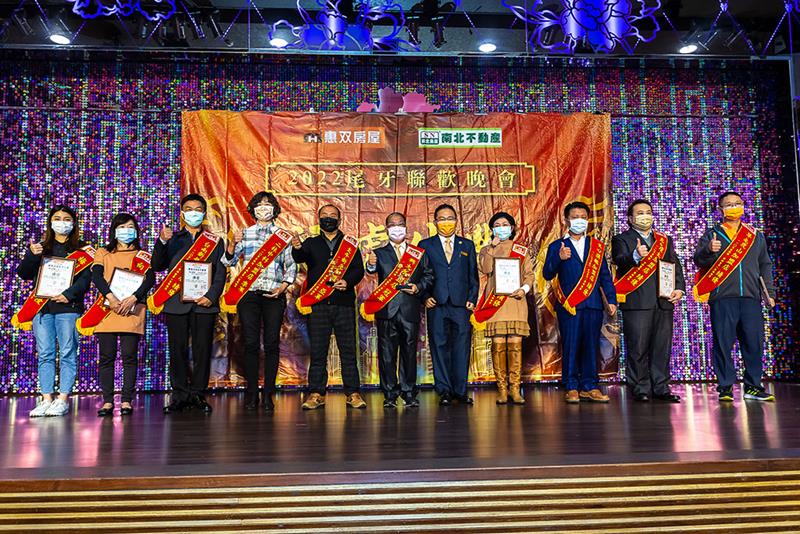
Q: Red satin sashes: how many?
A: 10